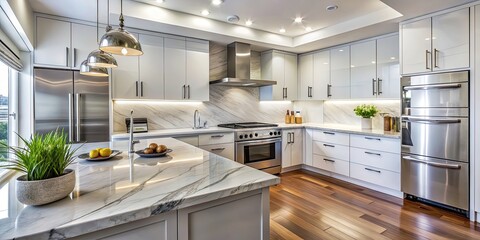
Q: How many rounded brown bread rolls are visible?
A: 3